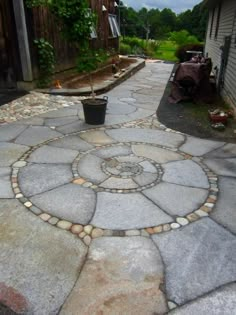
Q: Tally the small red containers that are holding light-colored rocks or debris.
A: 1